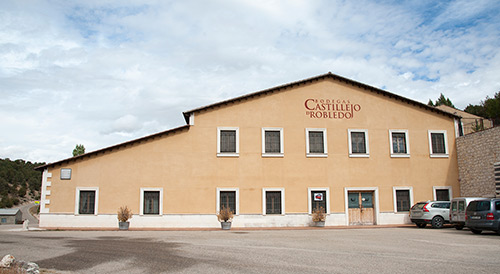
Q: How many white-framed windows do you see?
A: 13